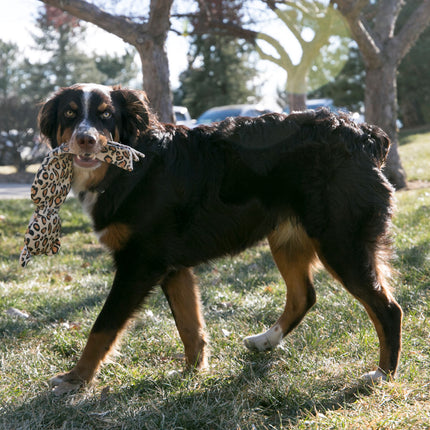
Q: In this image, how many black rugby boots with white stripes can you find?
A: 0